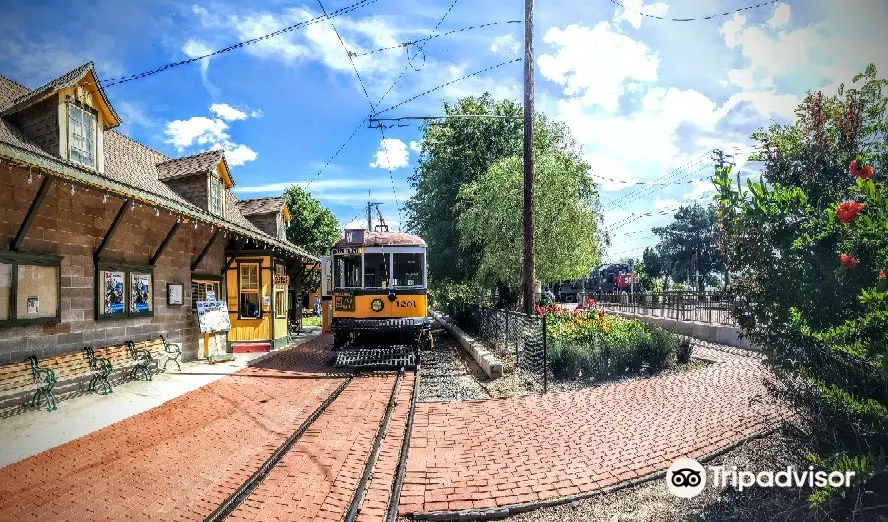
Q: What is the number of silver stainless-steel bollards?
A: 0